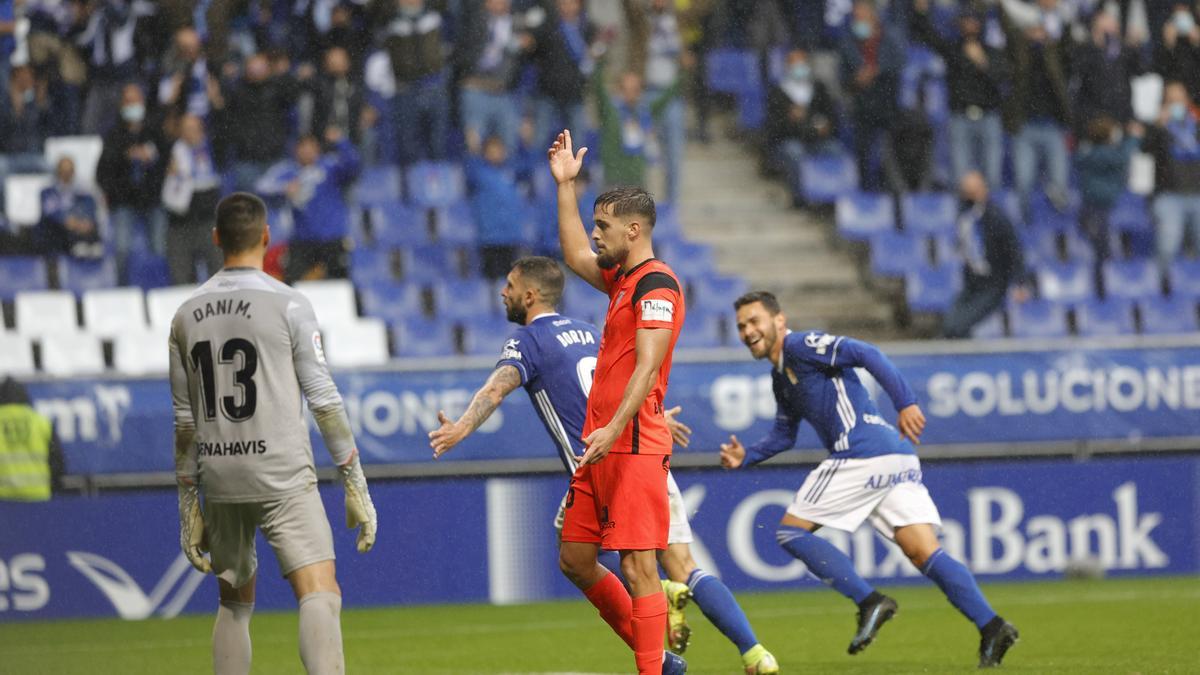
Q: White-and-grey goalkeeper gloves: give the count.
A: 2